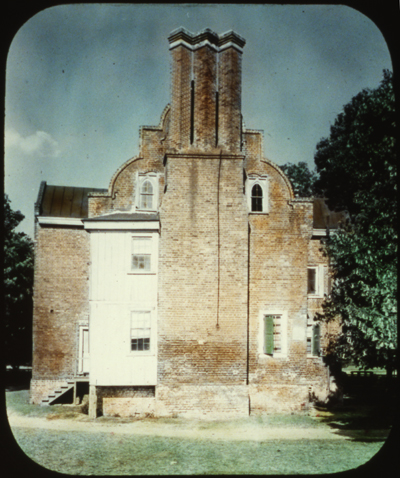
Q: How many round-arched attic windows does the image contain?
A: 2